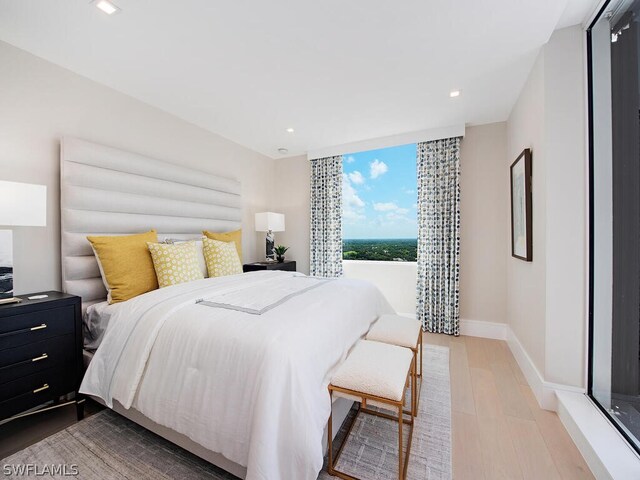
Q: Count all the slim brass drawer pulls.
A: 3